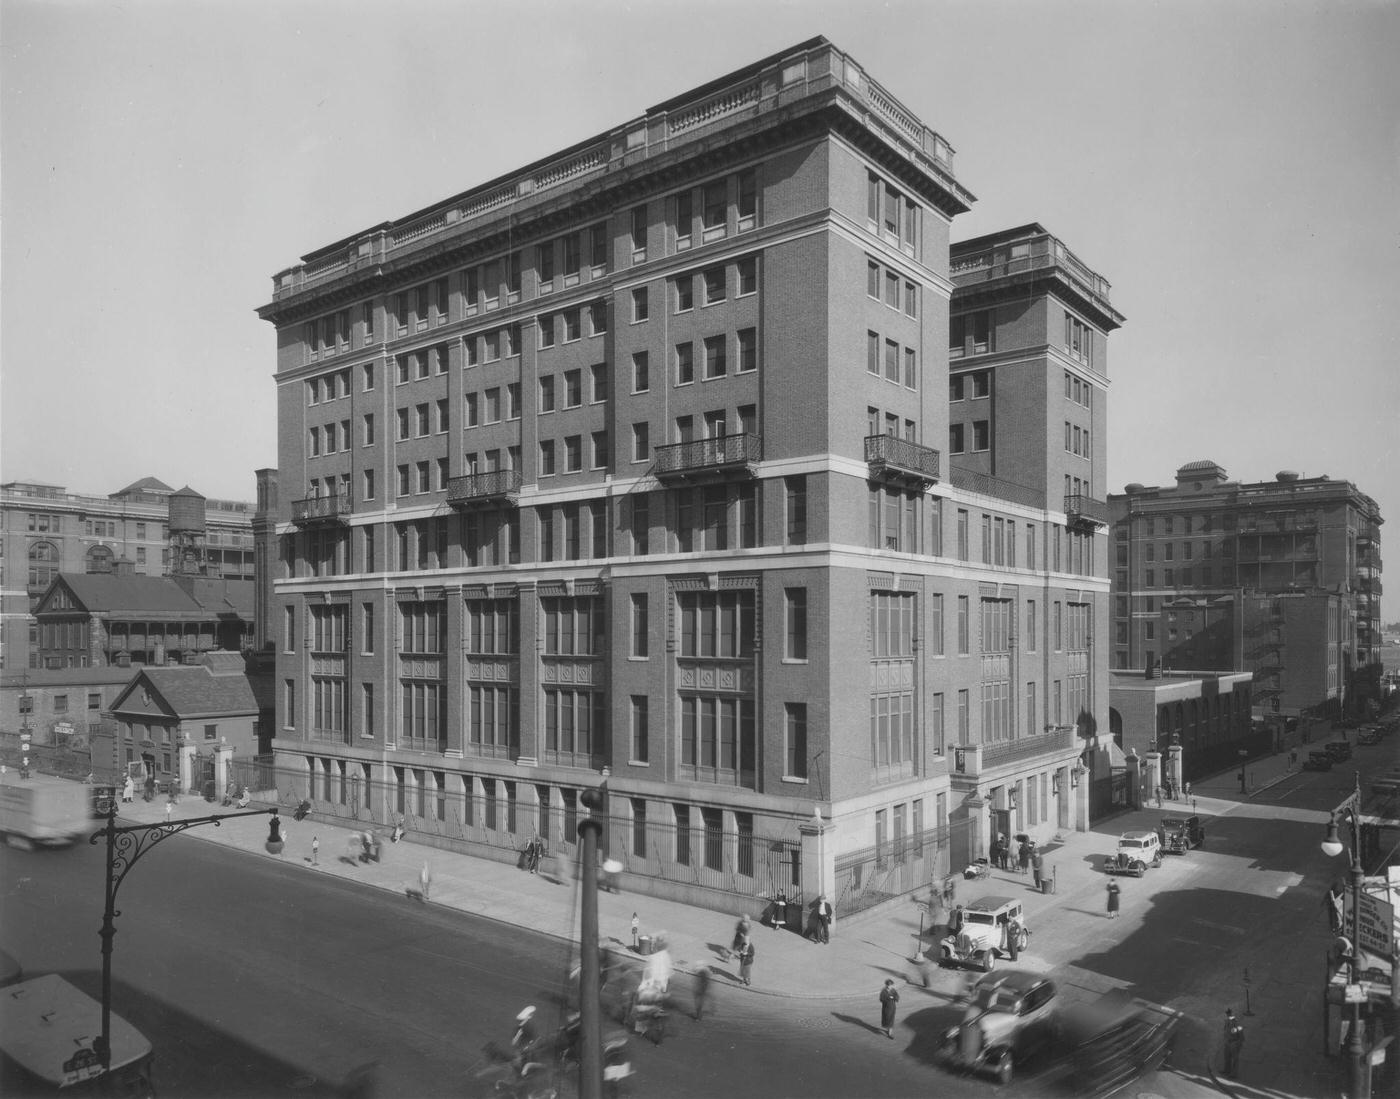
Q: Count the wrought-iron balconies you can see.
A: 5